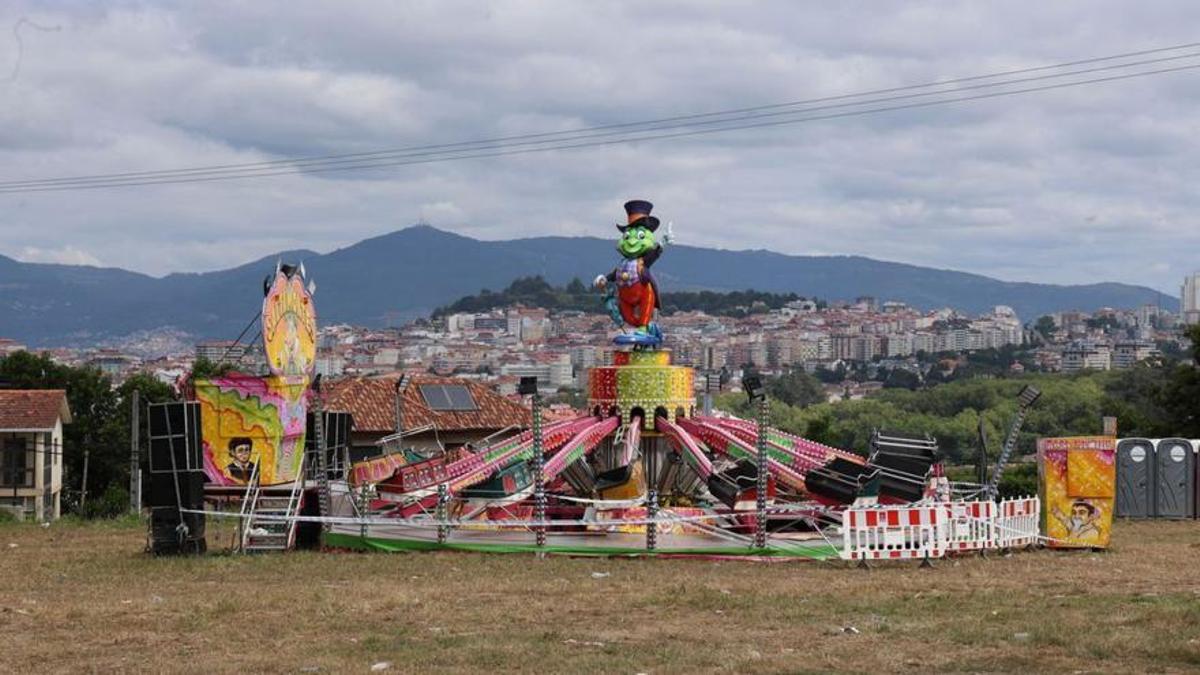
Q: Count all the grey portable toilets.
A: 2